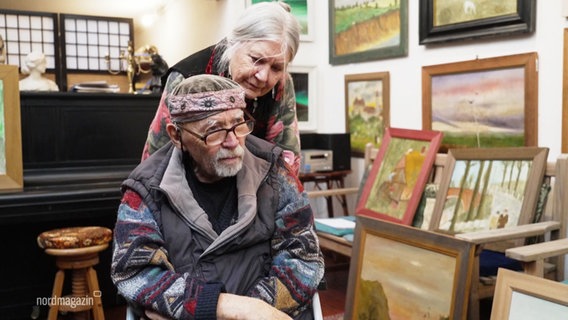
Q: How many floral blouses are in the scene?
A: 1